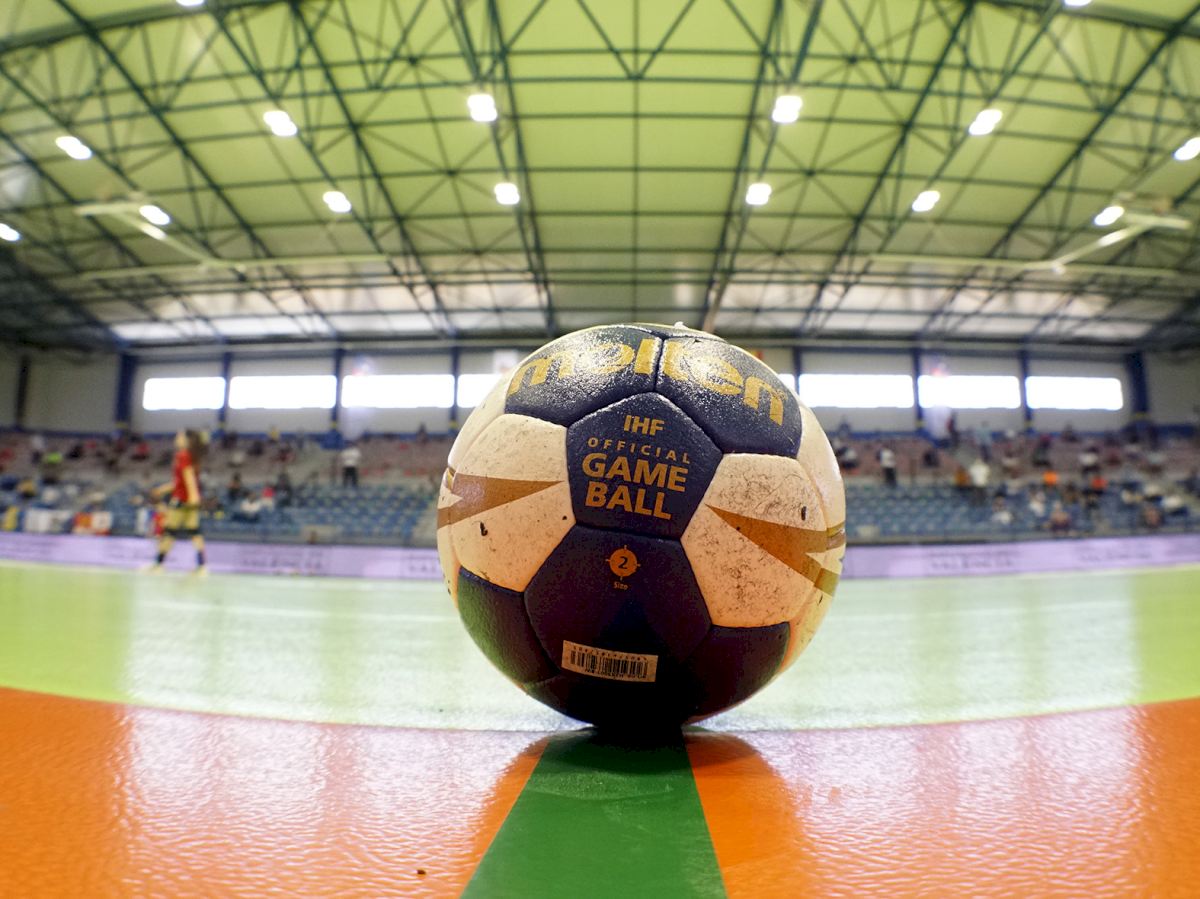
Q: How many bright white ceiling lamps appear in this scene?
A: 15